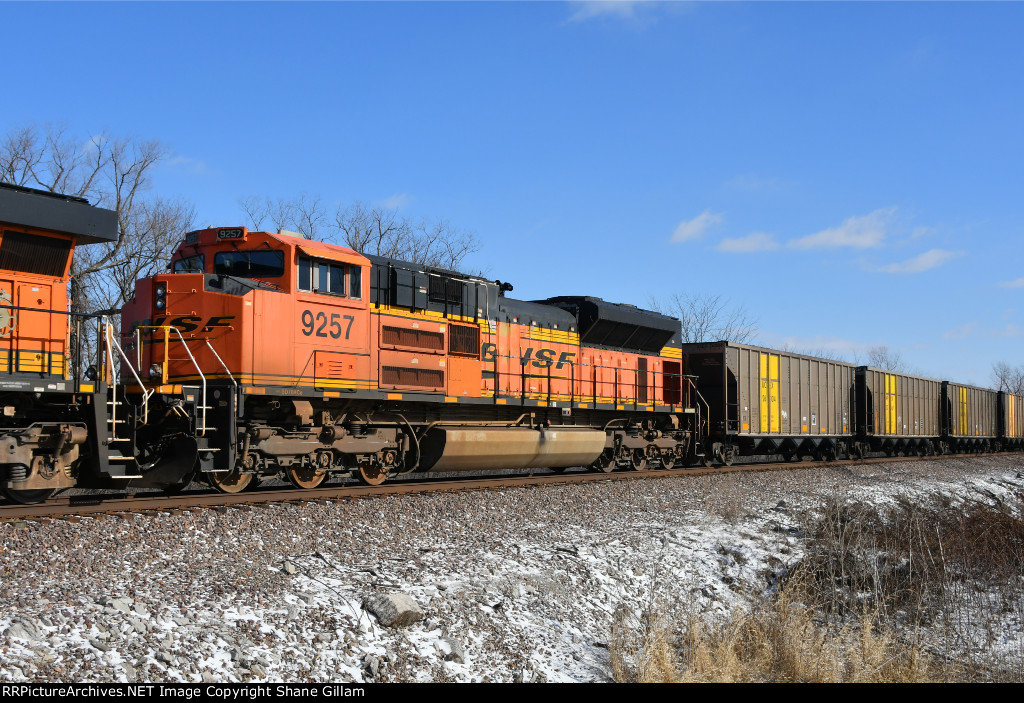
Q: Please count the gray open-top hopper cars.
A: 4